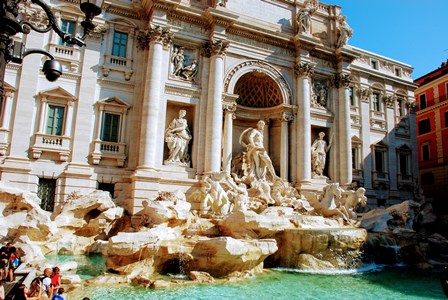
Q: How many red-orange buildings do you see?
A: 1